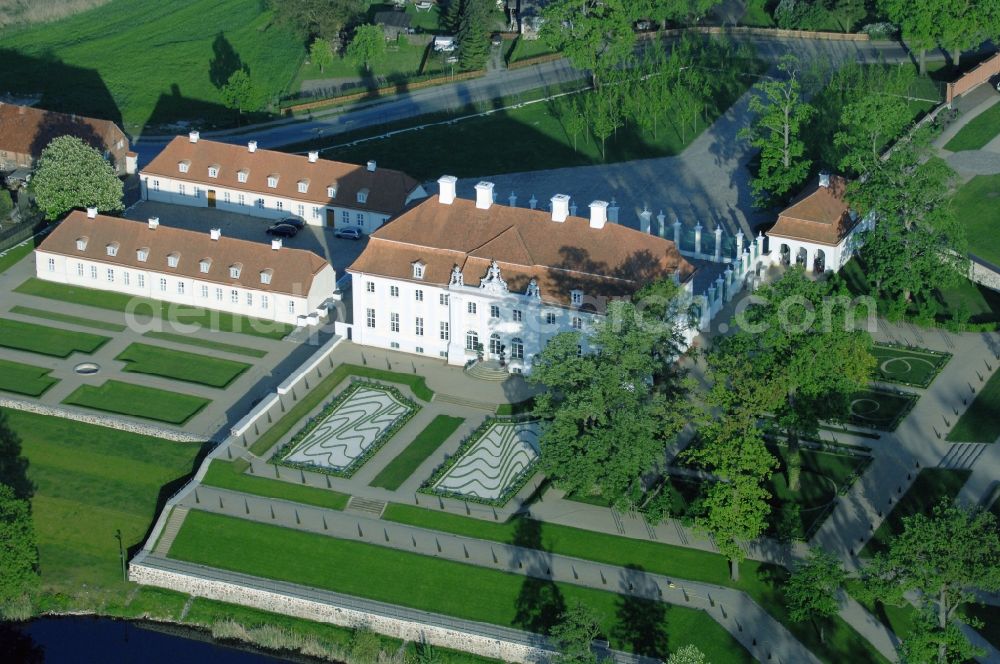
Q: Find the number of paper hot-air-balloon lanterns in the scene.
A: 0